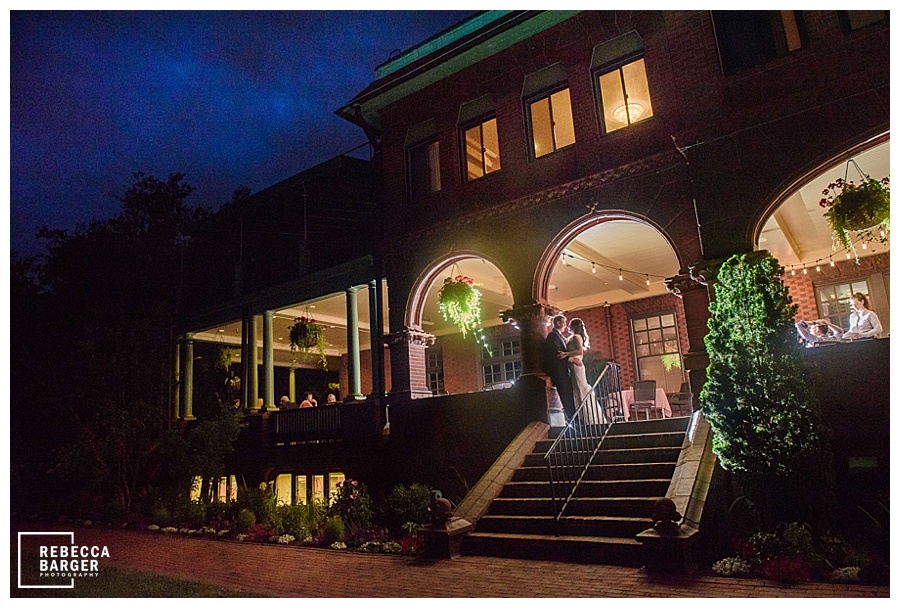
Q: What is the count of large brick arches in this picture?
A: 3